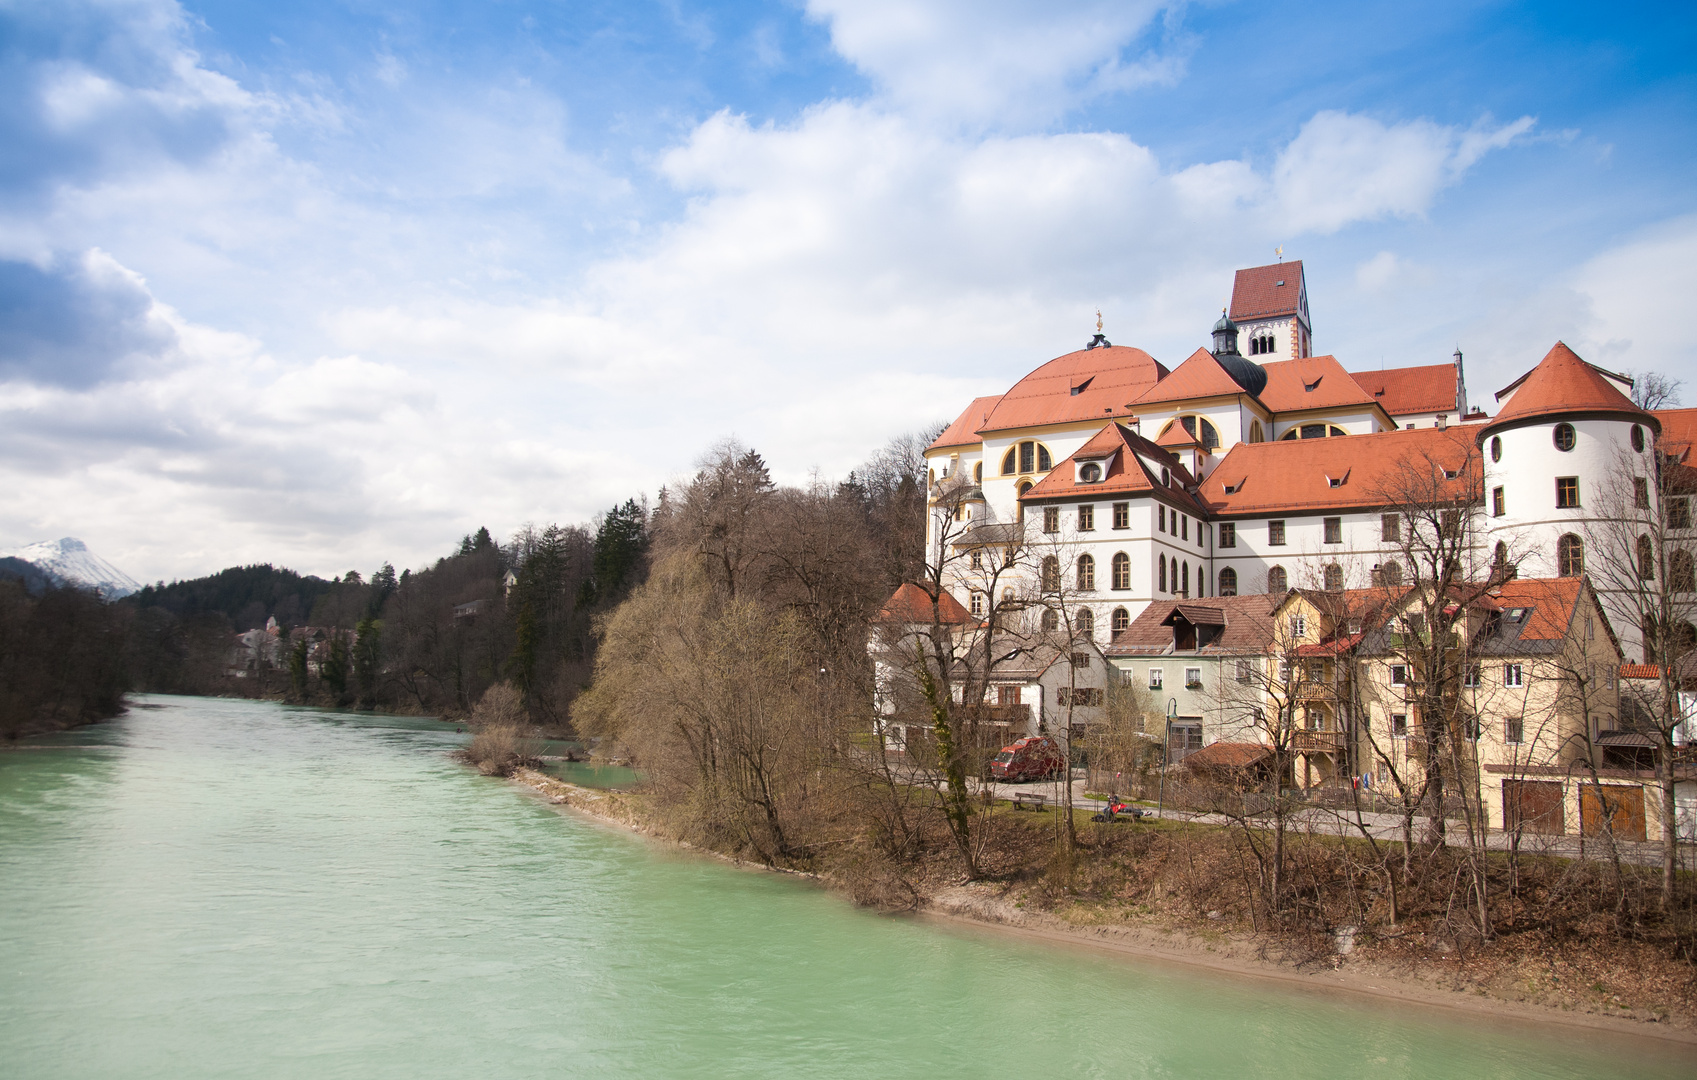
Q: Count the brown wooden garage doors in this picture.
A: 2